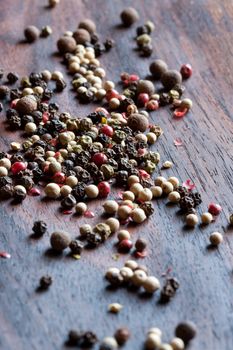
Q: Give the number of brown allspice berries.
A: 12